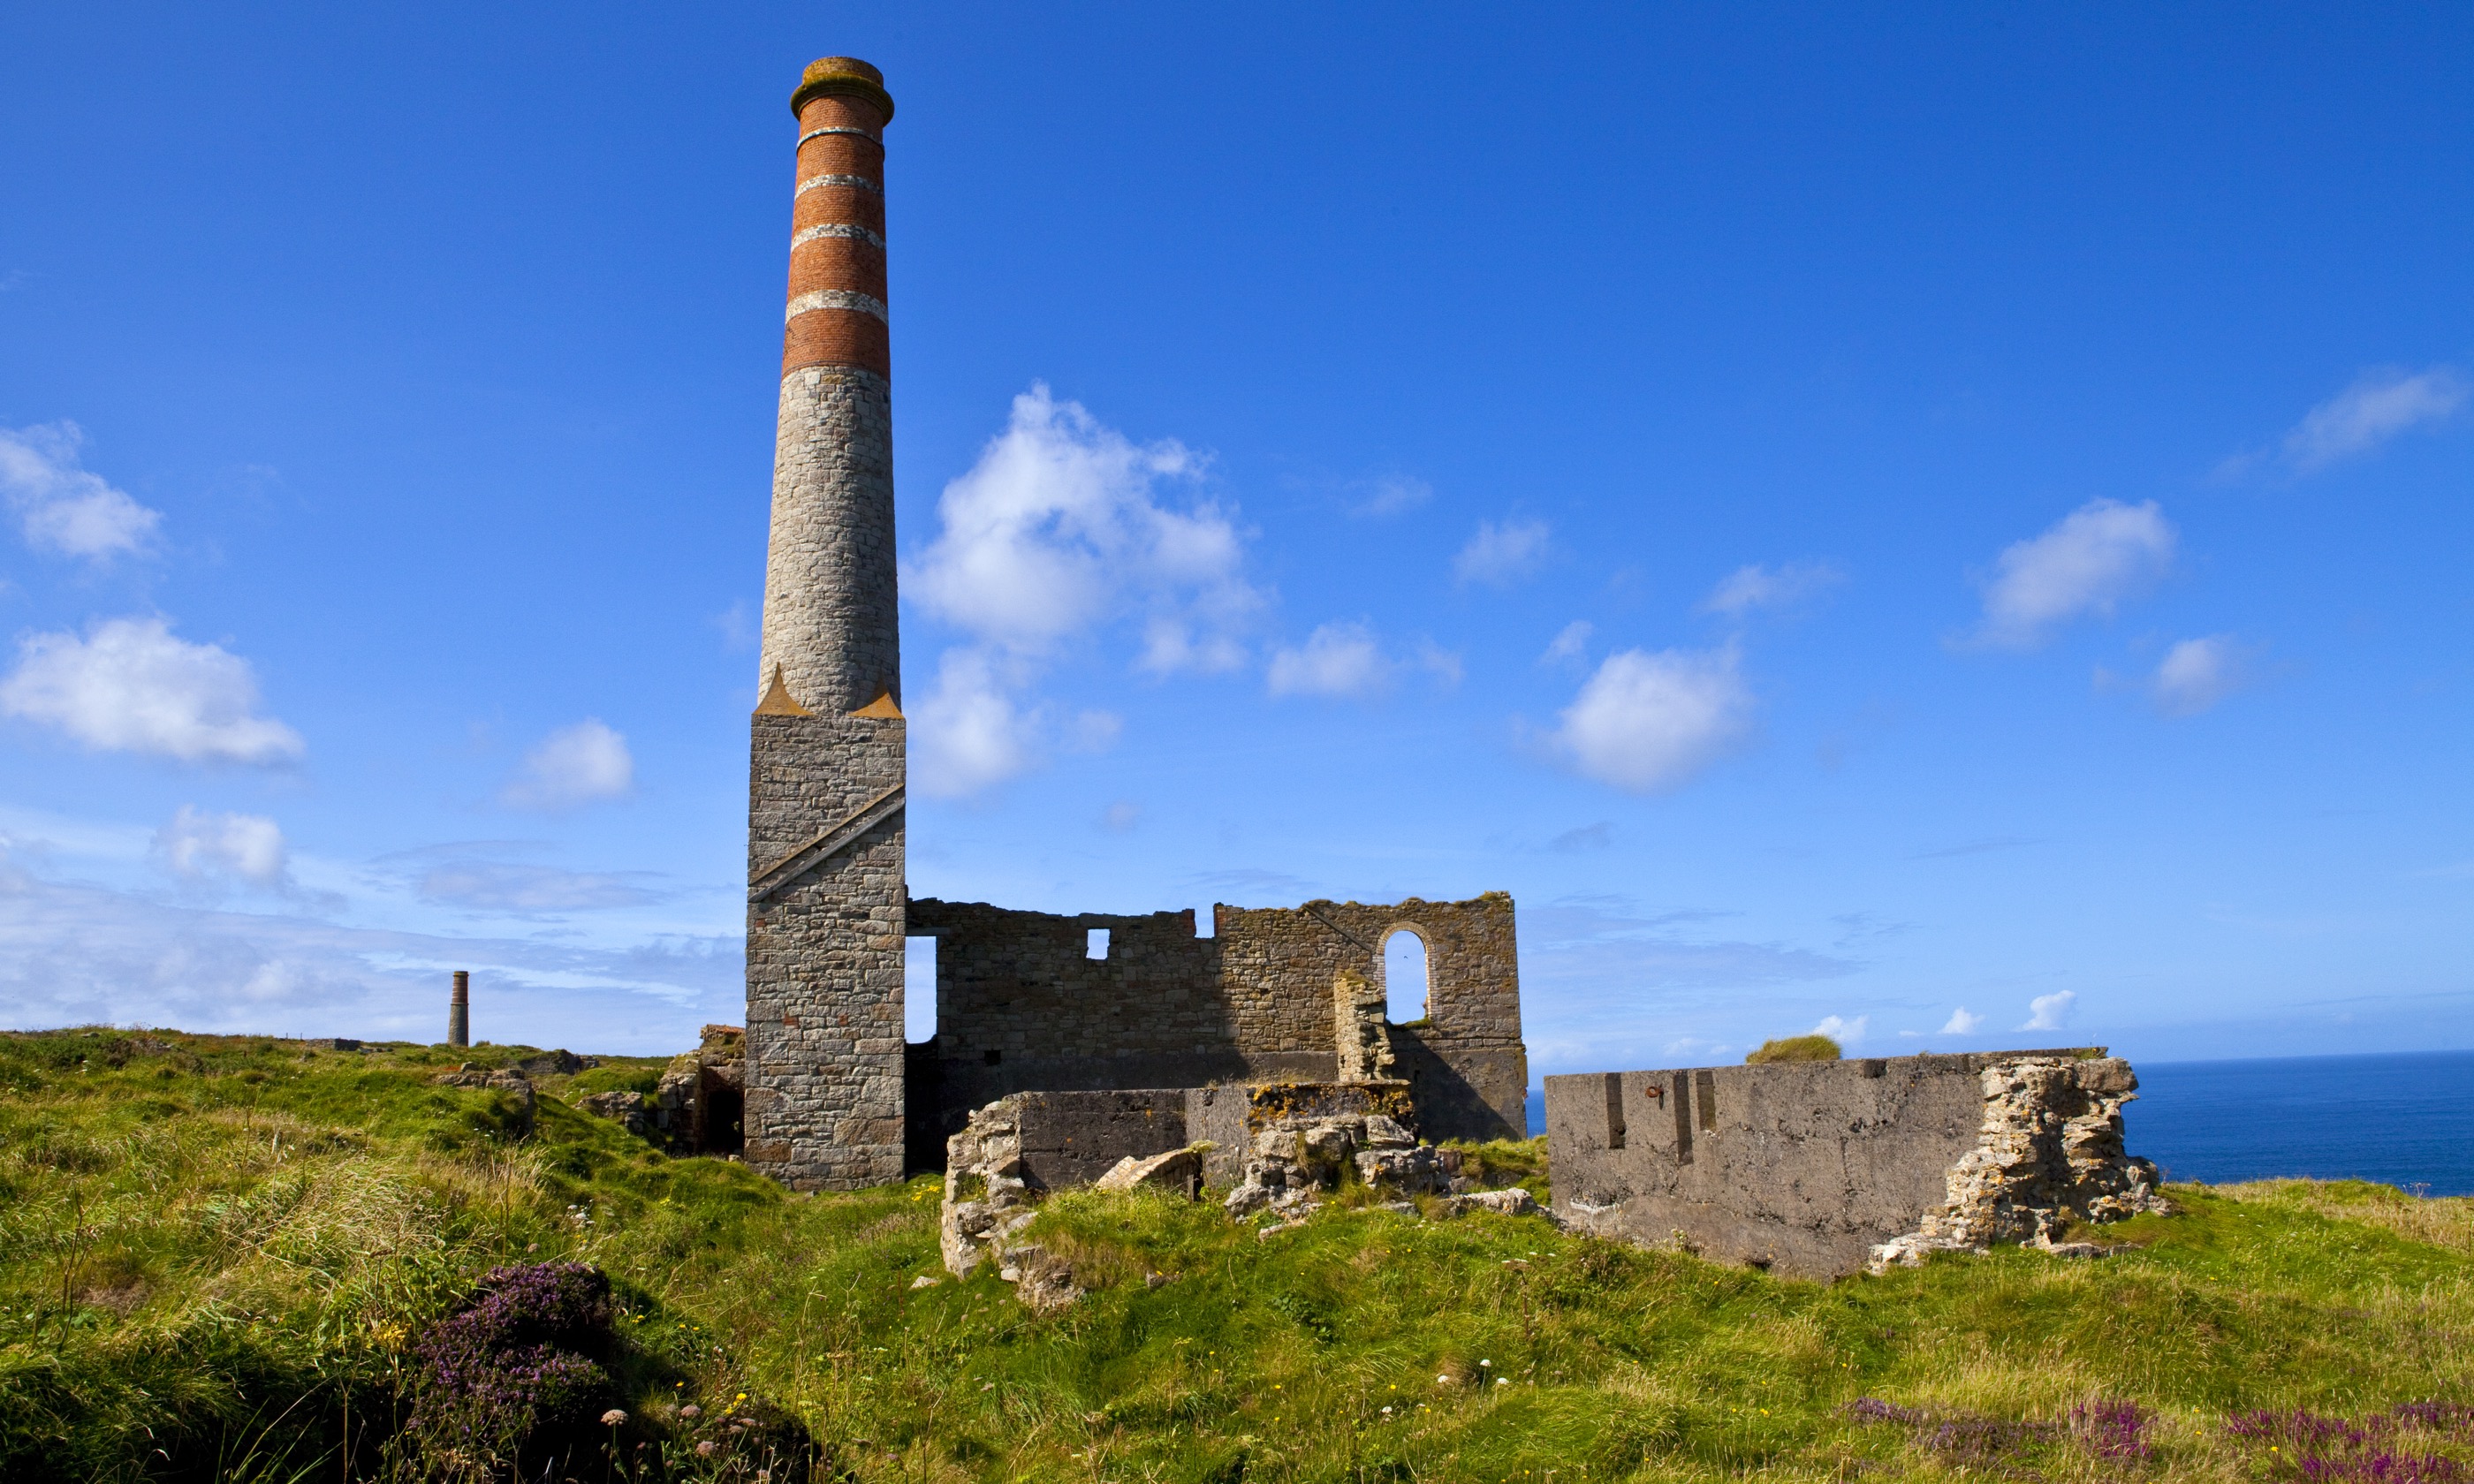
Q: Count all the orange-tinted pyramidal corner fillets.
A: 2